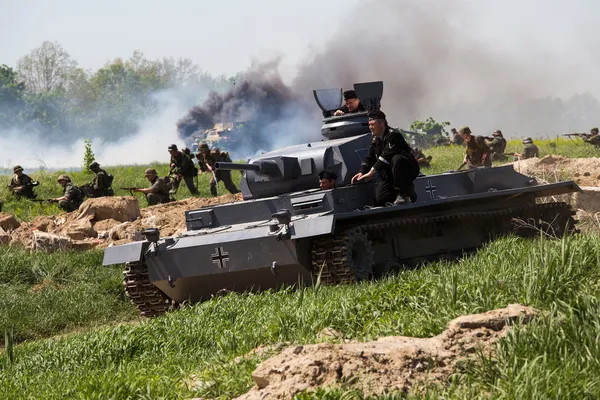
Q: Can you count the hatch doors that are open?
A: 2